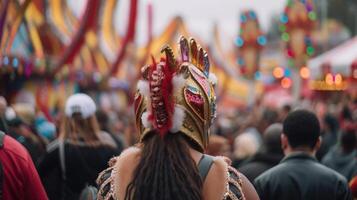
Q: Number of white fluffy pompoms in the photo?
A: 5